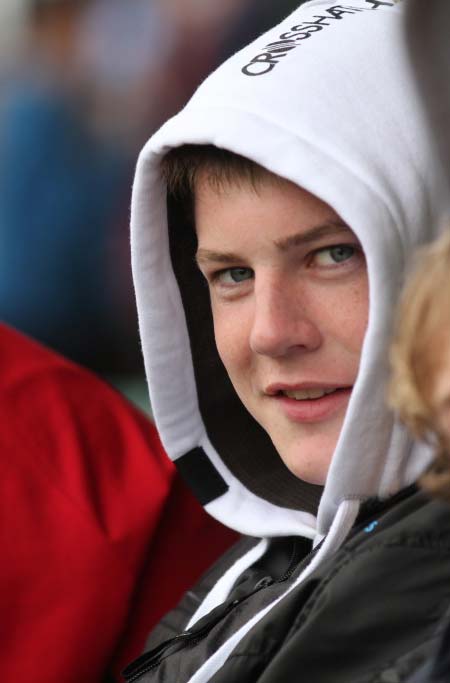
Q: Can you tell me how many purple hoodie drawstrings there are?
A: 0